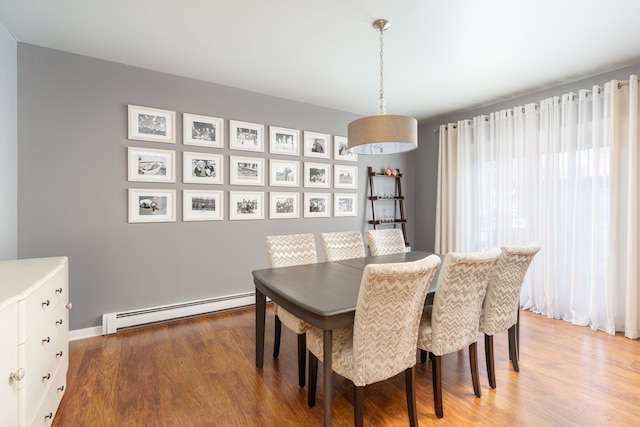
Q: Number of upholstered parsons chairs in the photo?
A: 6